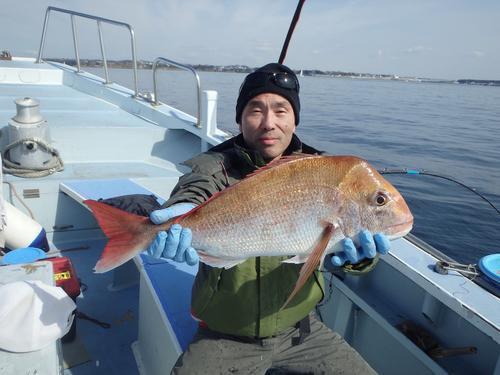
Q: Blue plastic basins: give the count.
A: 2